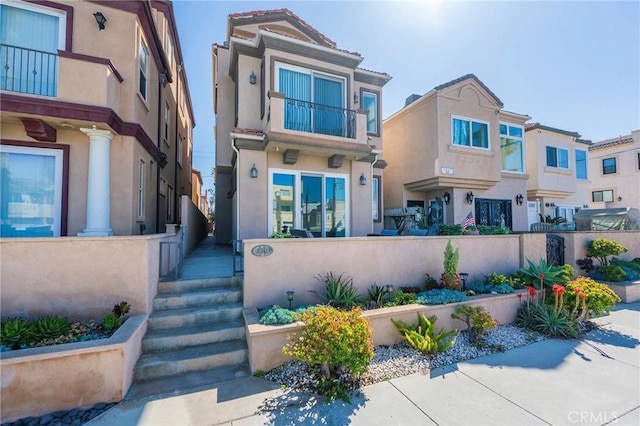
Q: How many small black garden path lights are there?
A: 3